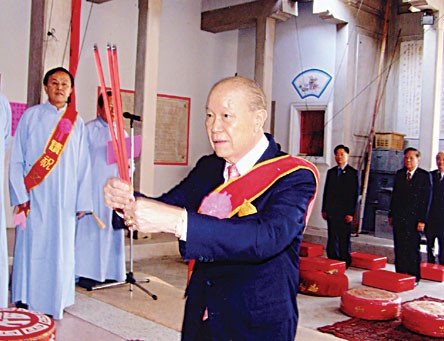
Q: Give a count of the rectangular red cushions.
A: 5